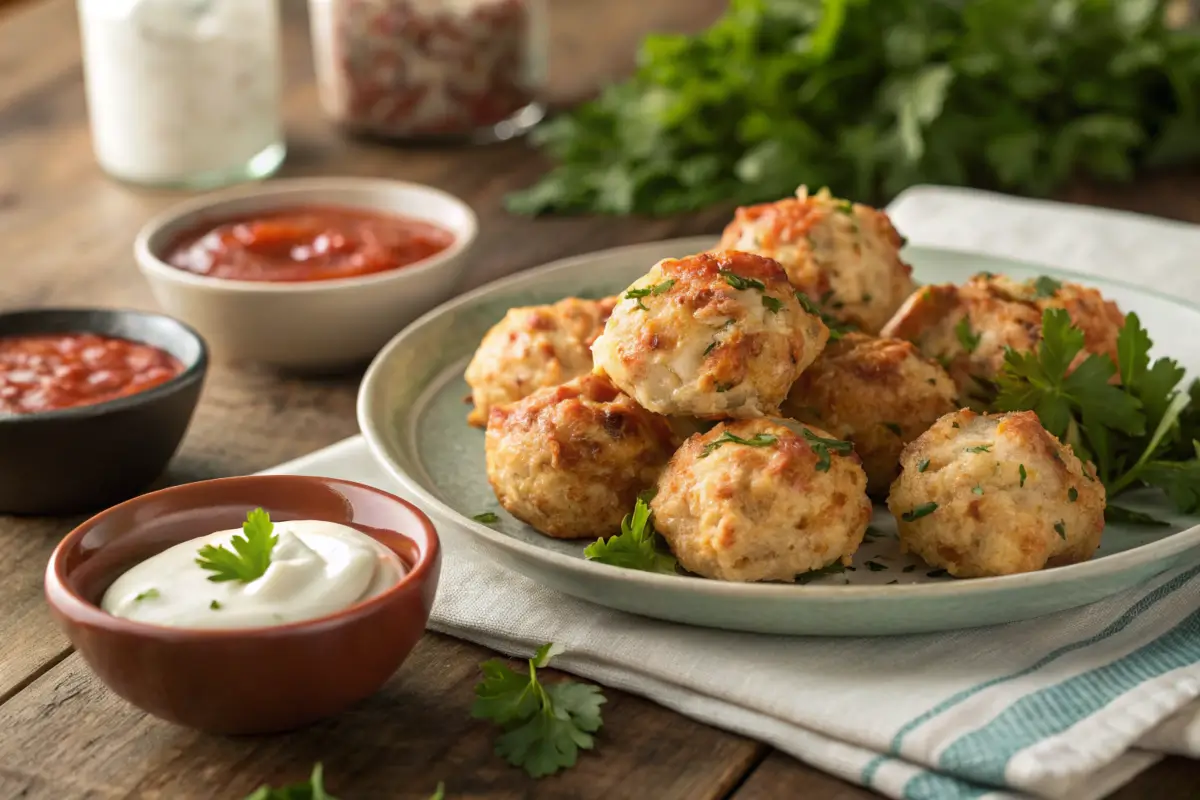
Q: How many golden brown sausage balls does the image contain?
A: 8